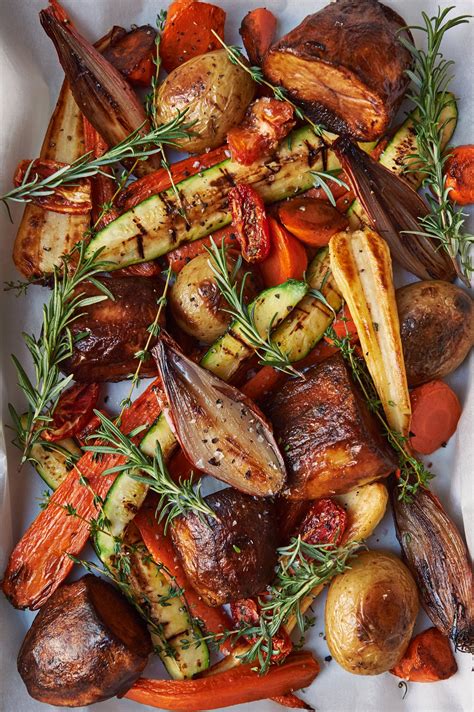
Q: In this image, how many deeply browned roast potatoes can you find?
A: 5